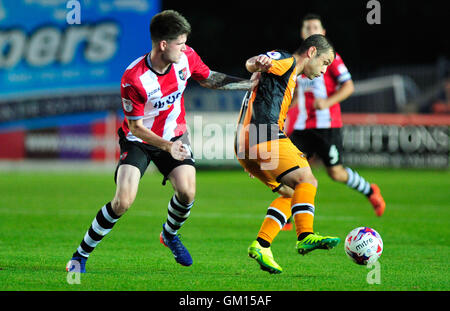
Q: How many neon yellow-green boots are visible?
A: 2